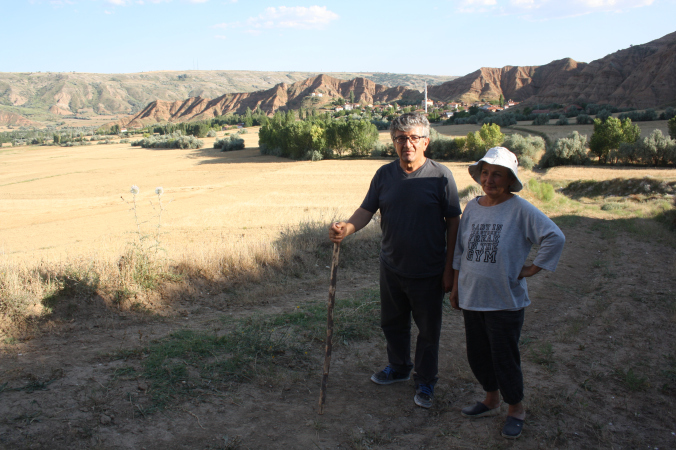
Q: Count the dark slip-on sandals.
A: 2